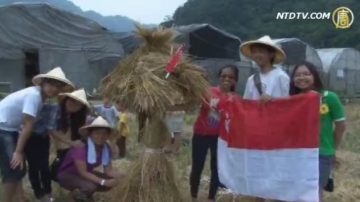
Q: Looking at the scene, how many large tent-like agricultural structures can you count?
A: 4